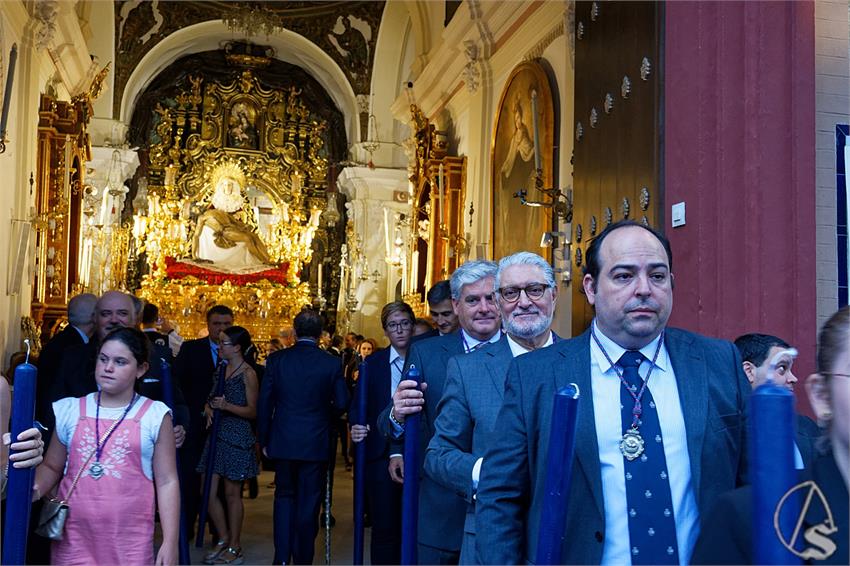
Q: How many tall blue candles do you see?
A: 7